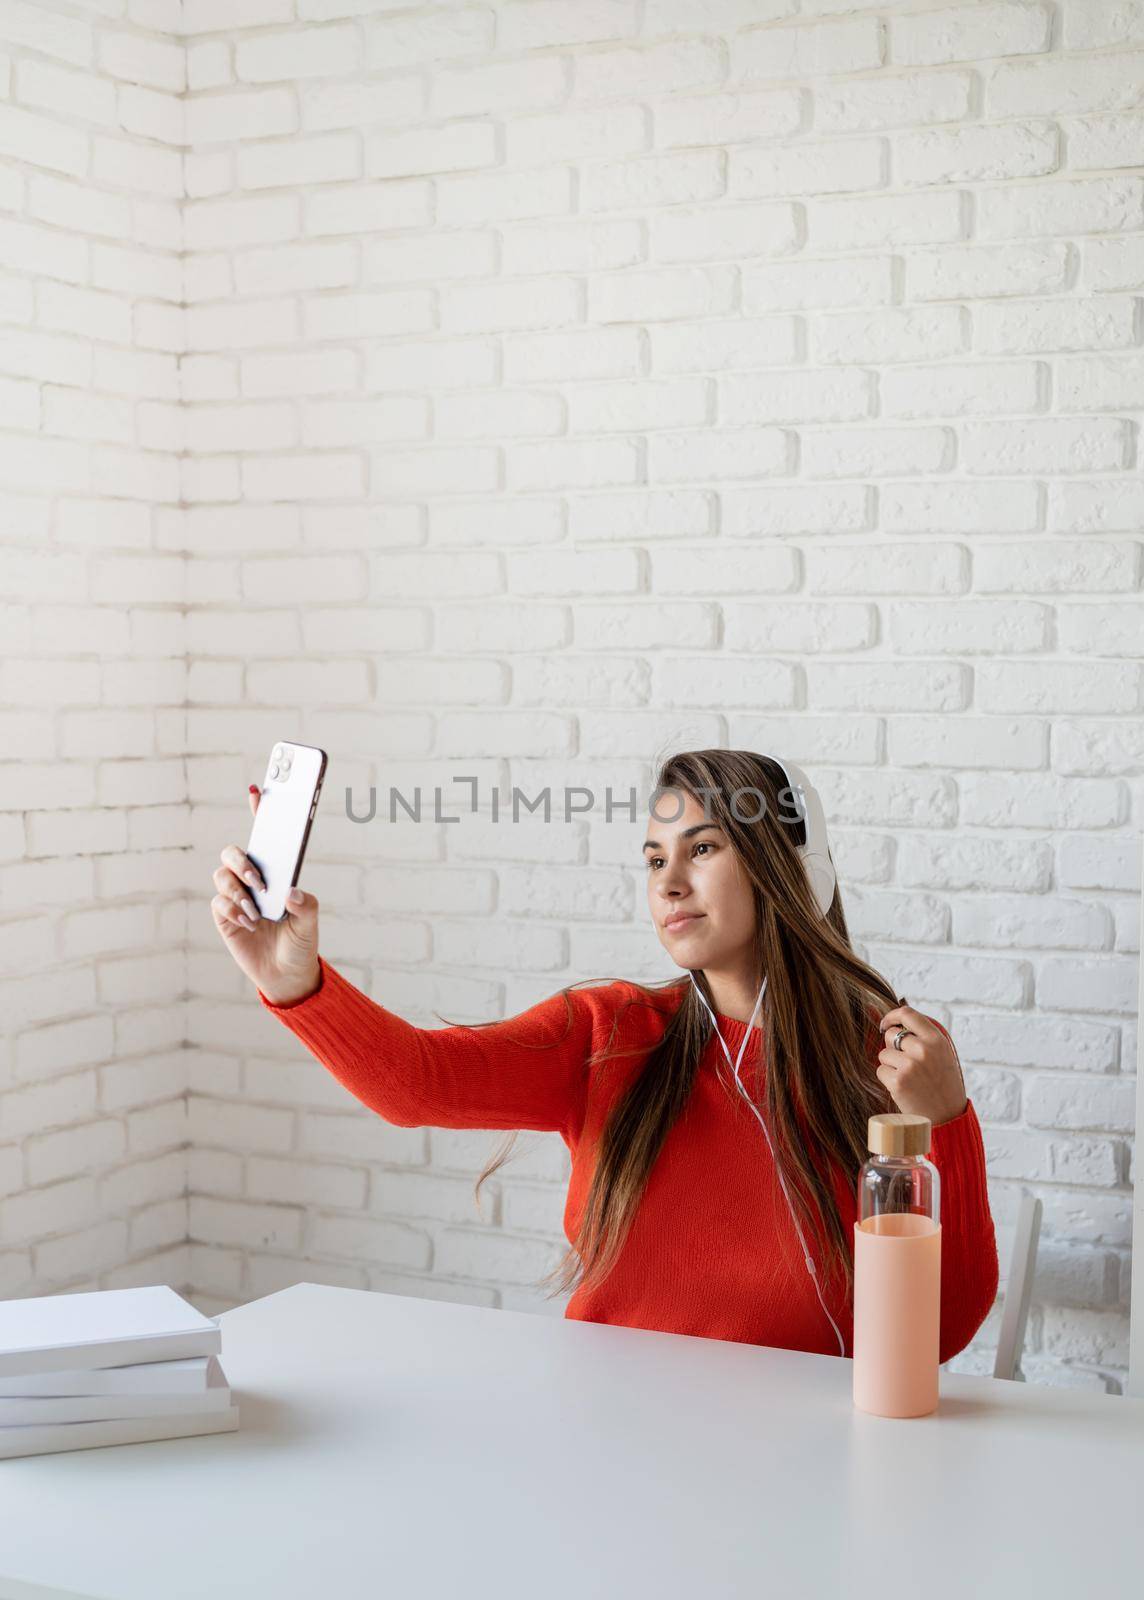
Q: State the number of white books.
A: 4